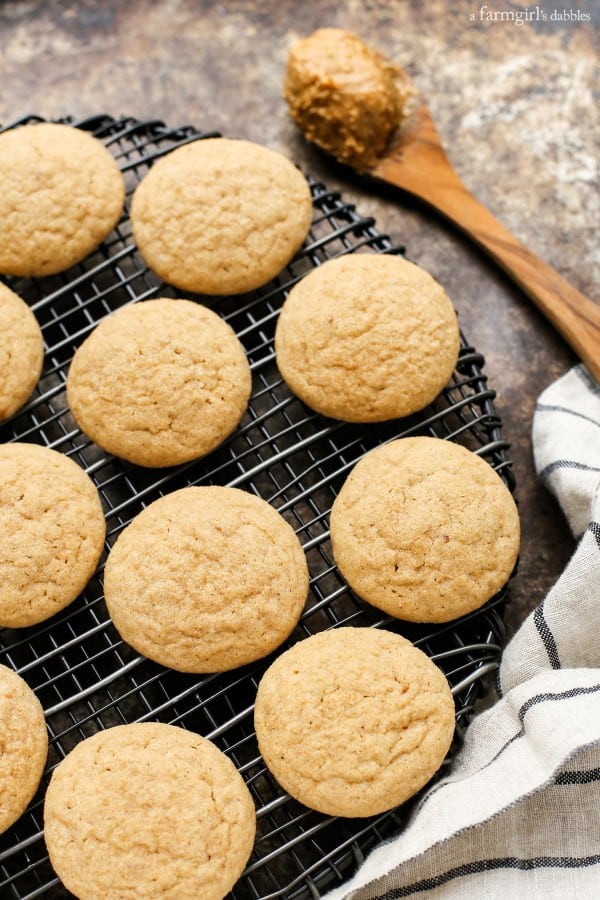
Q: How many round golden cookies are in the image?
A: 11